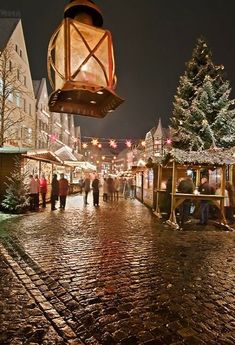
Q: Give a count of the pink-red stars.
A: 4